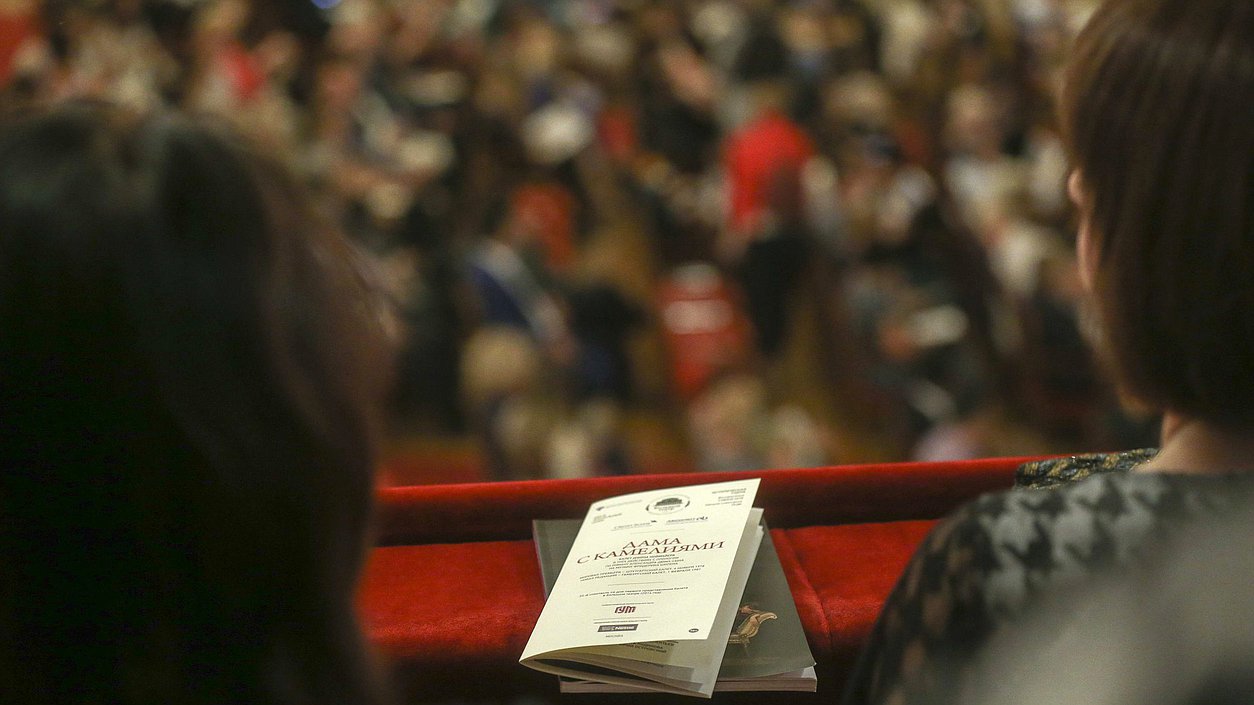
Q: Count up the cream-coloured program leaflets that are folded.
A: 1